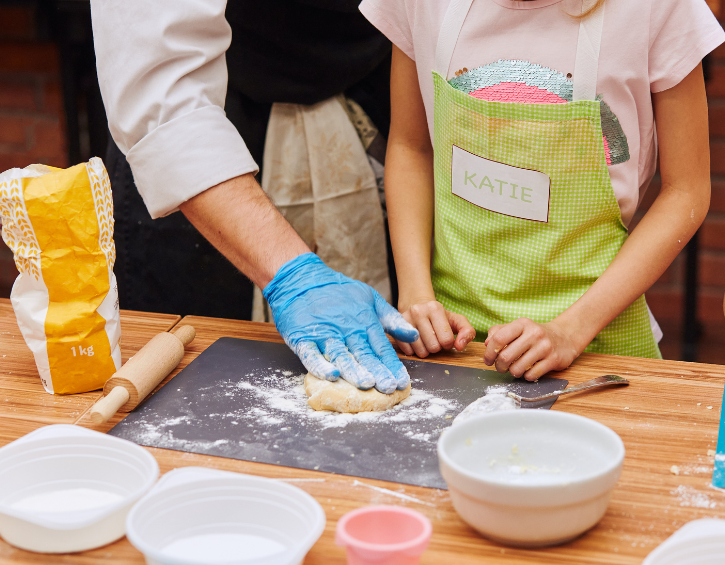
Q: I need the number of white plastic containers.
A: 3